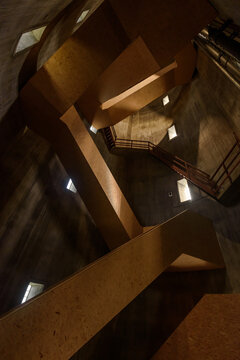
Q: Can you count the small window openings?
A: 8